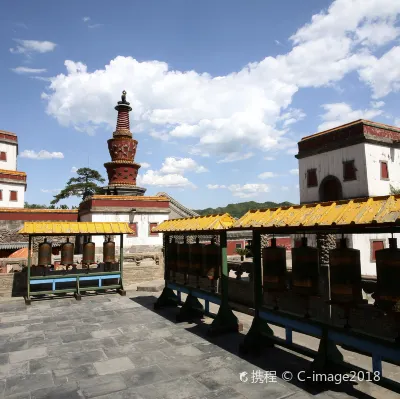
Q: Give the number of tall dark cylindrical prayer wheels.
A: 12